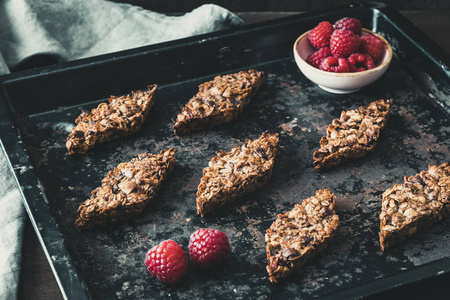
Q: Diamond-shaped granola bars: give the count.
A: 7